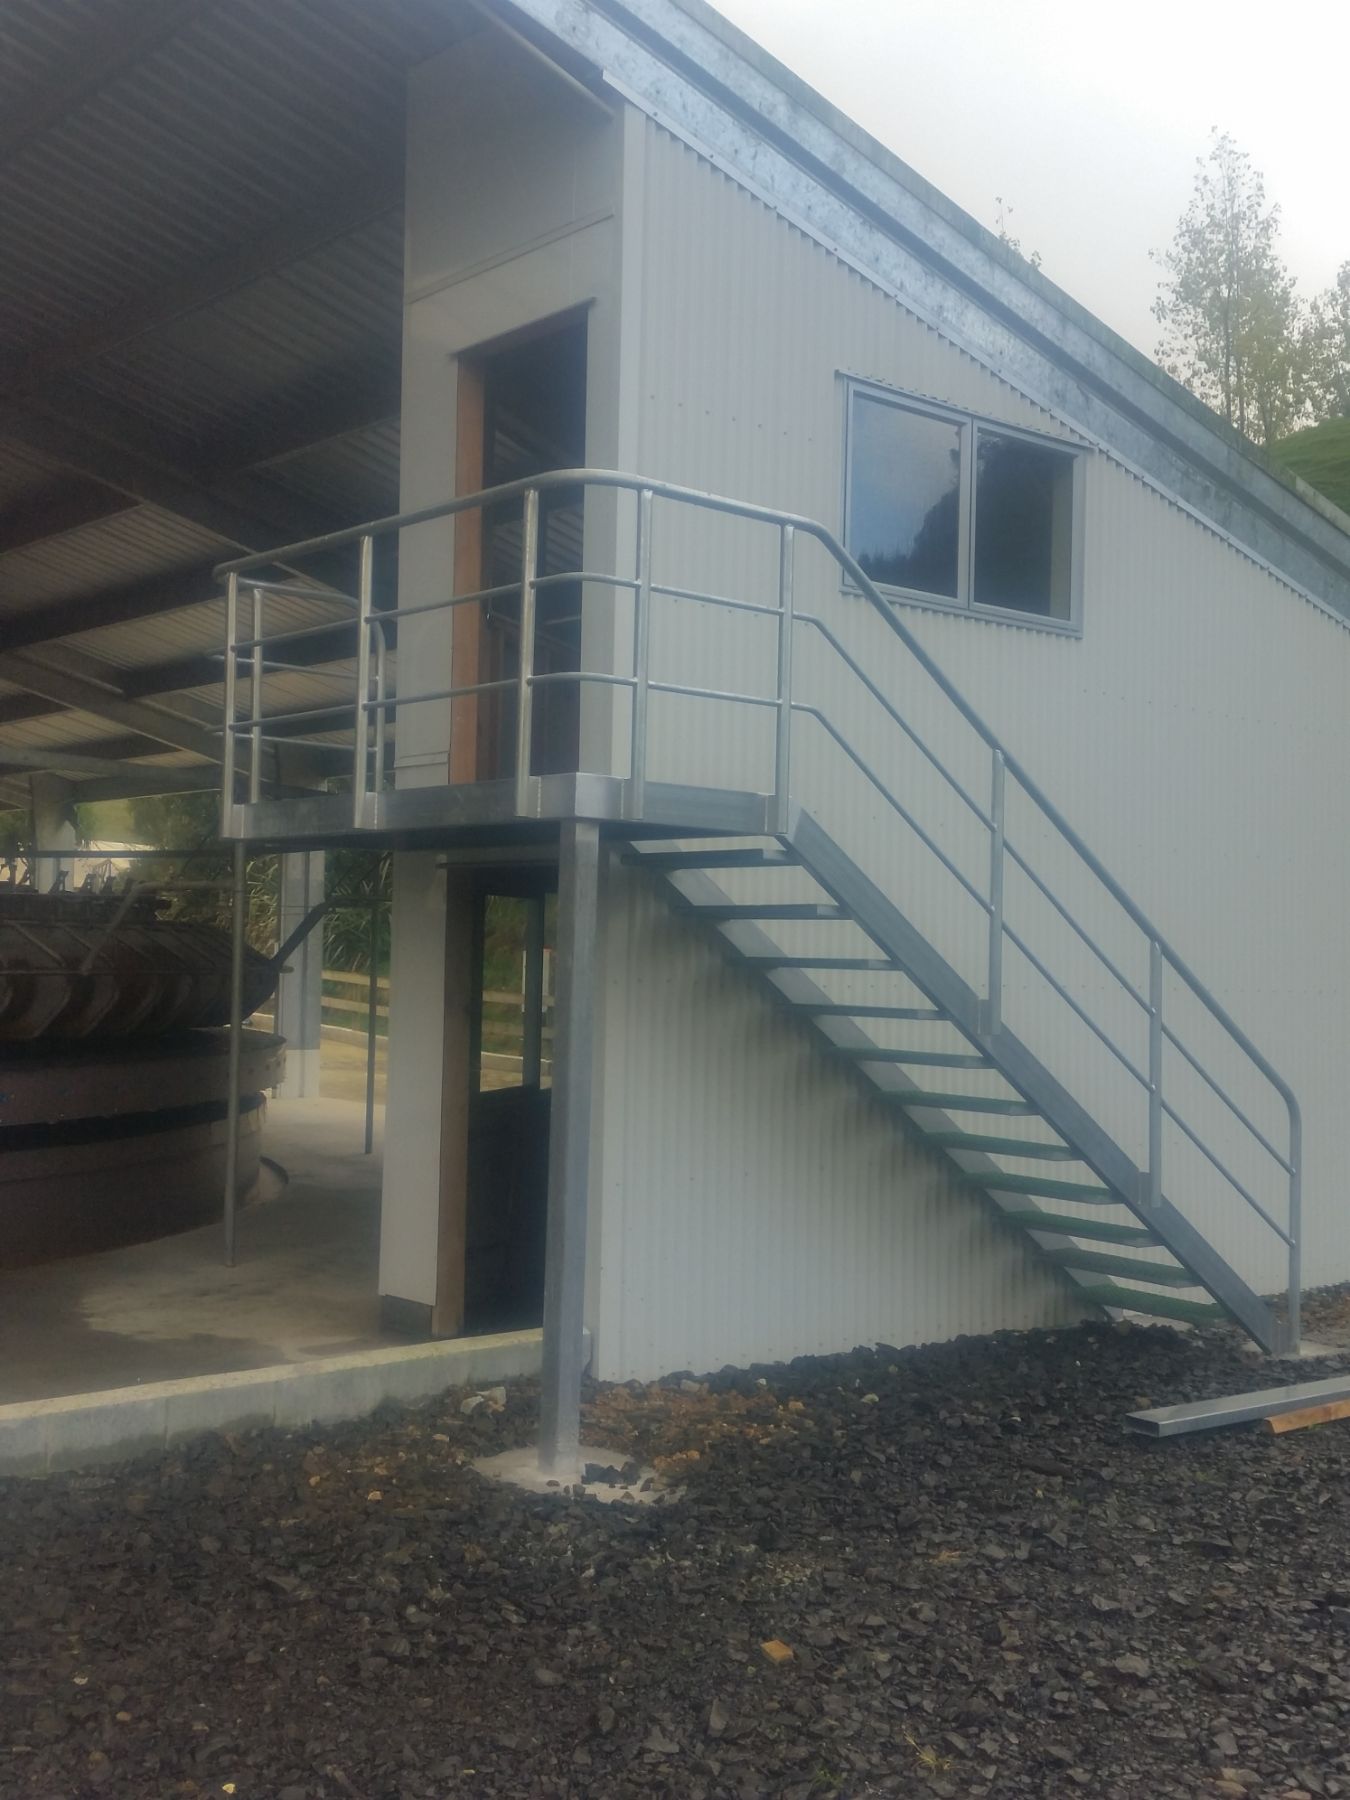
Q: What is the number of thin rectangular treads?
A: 11